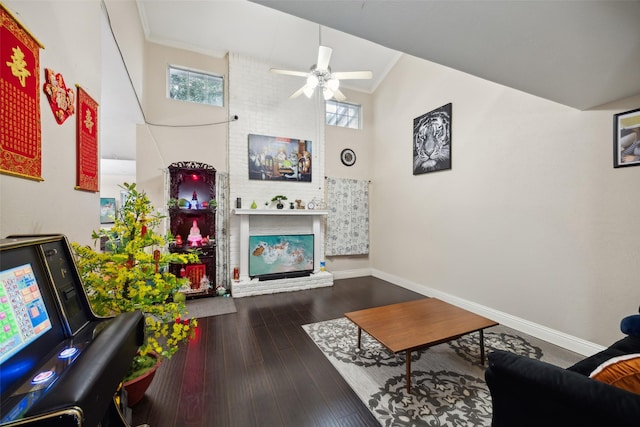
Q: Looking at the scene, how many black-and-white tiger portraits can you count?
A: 1